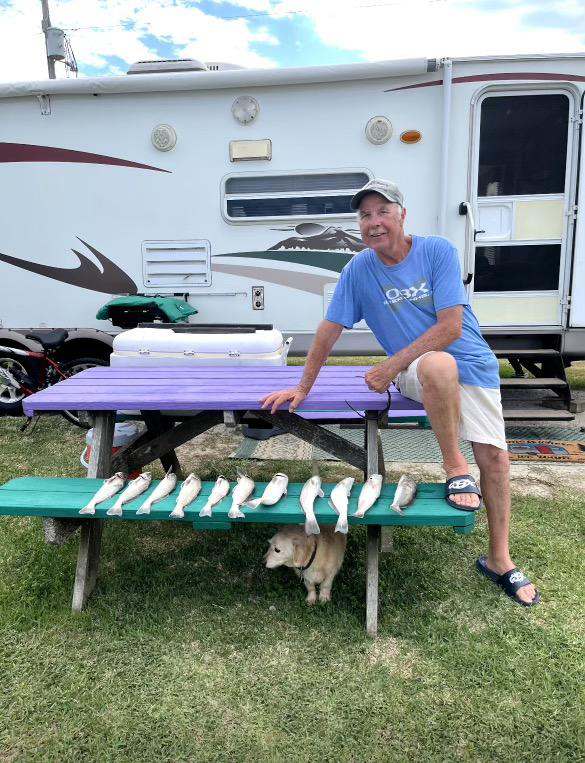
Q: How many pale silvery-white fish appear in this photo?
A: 11